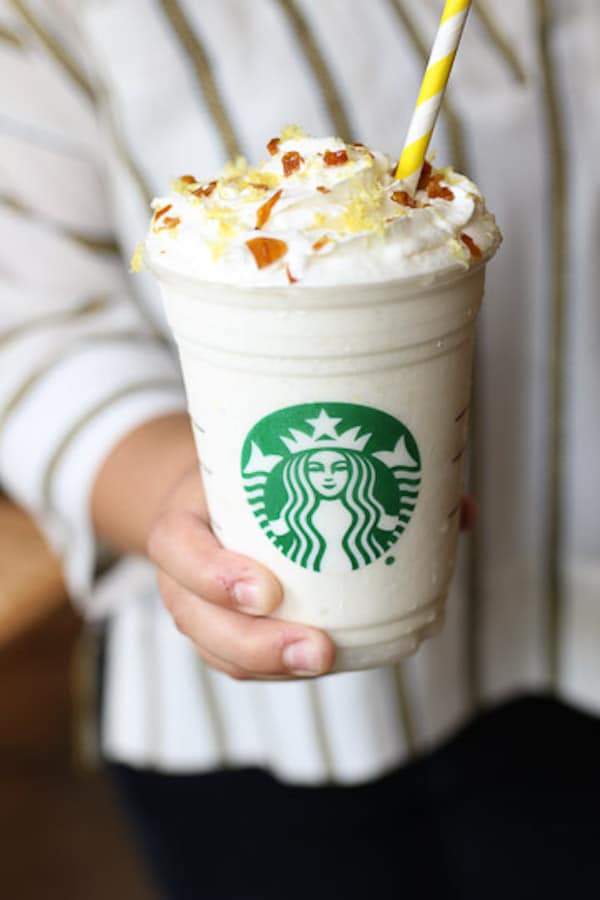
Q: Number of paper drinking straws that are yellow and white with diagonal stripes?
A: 1